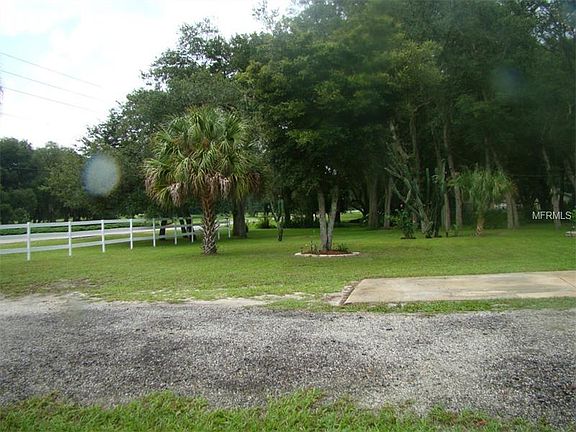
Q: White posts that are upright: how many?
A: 9